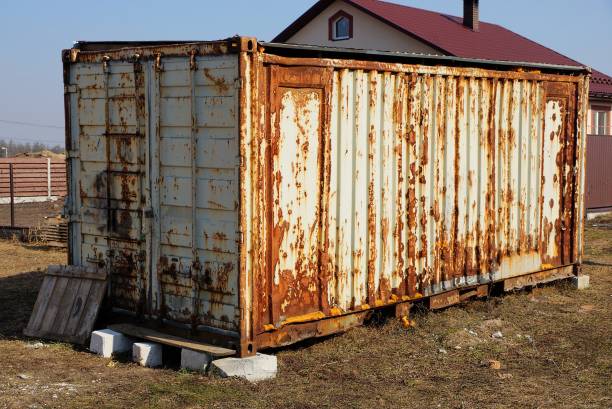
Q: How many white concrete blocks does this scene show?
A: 5